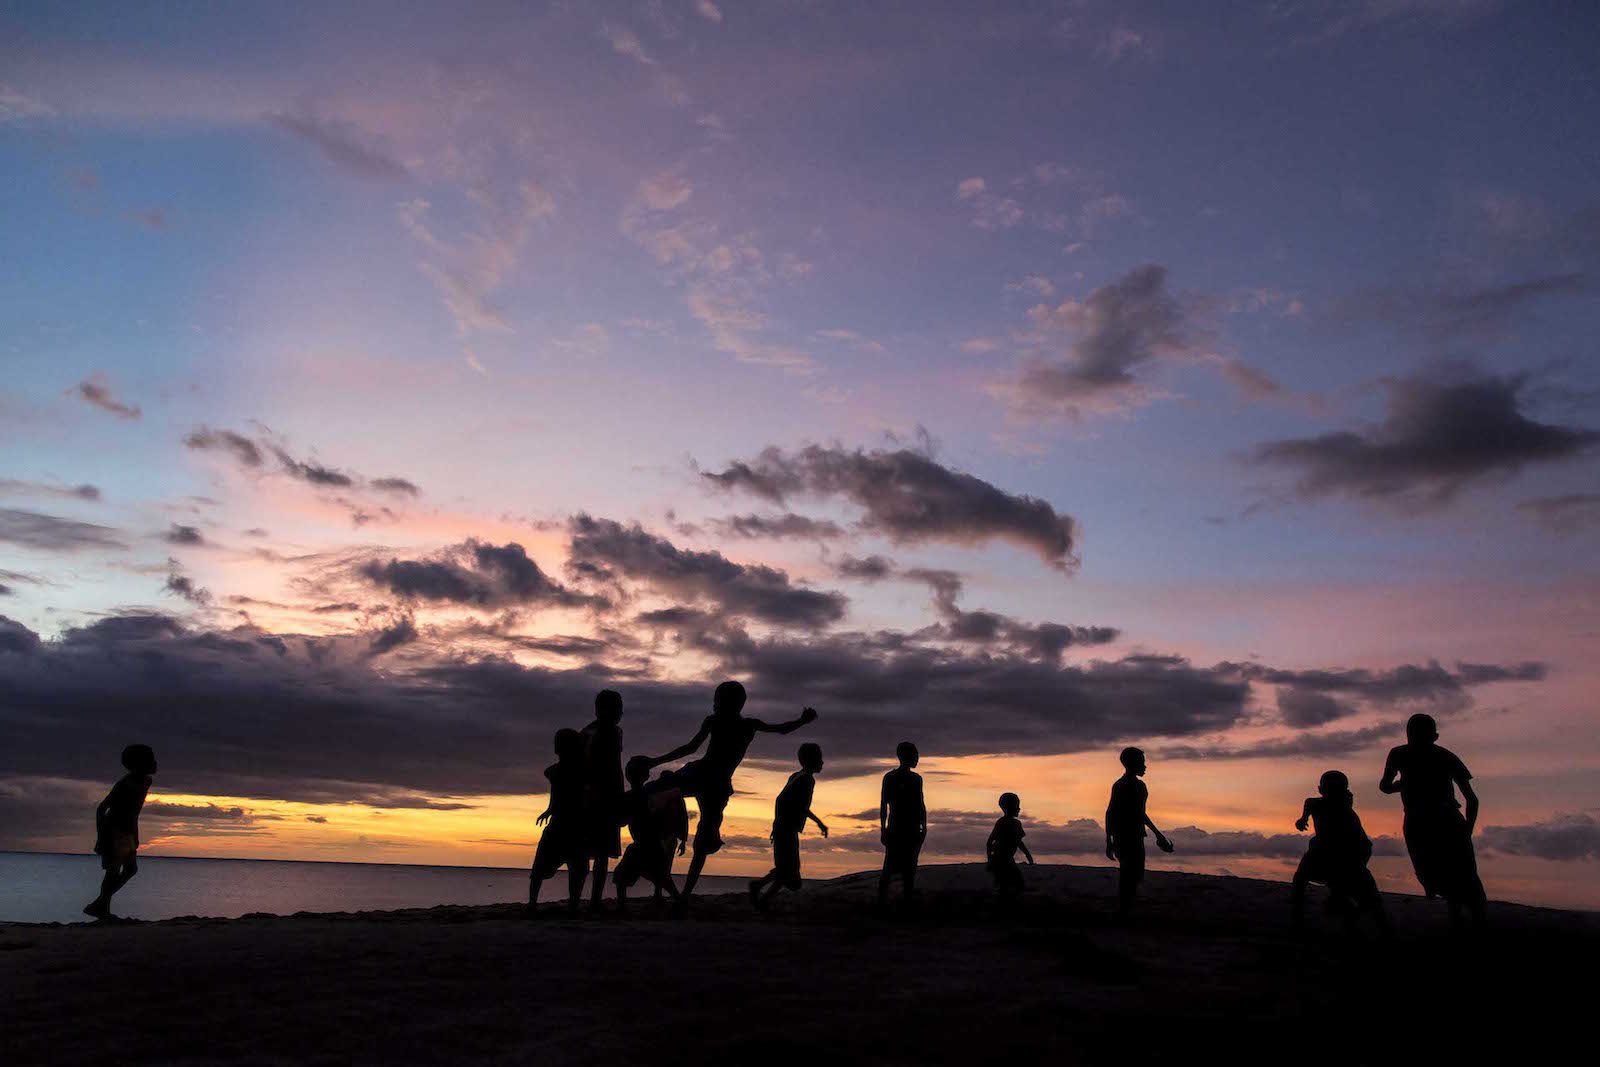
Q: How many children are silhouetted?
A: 11